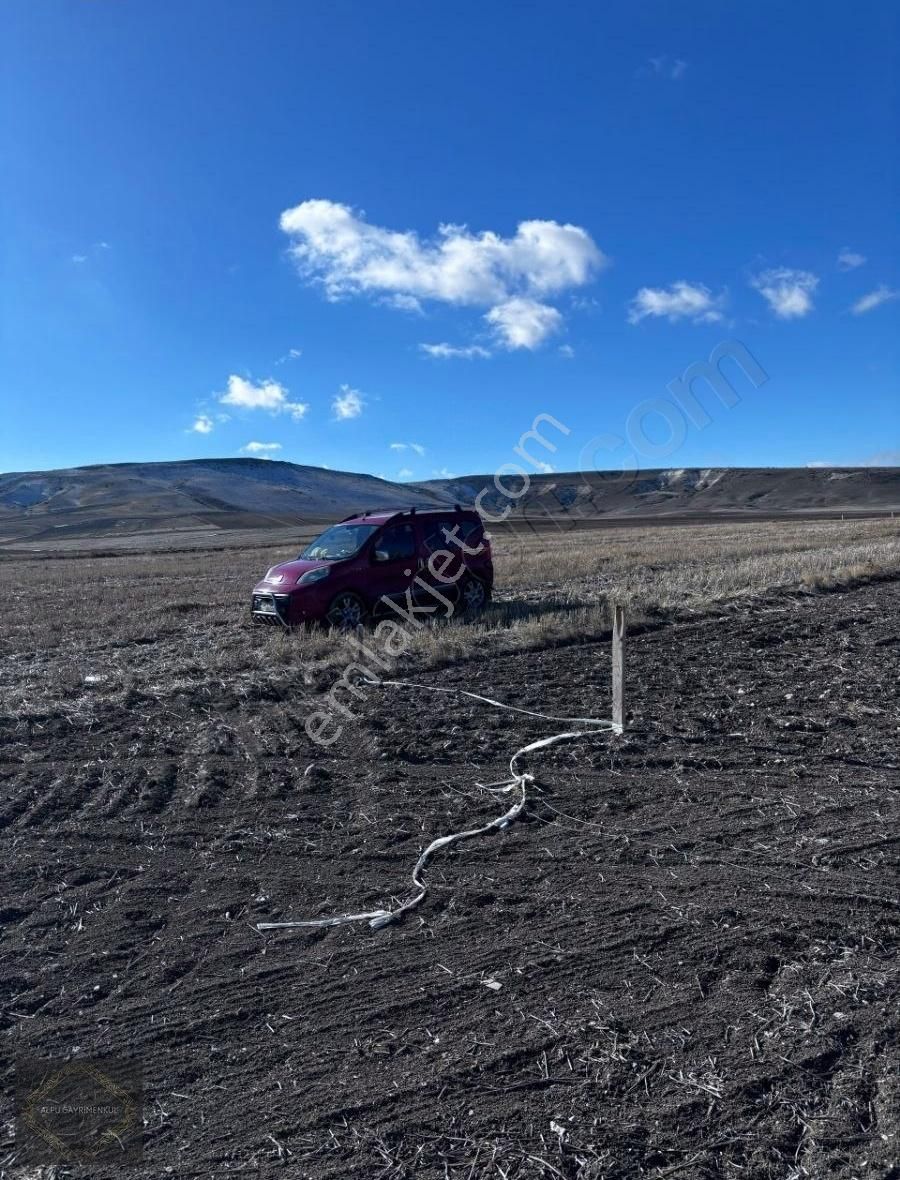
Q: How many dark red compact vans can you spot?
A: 1